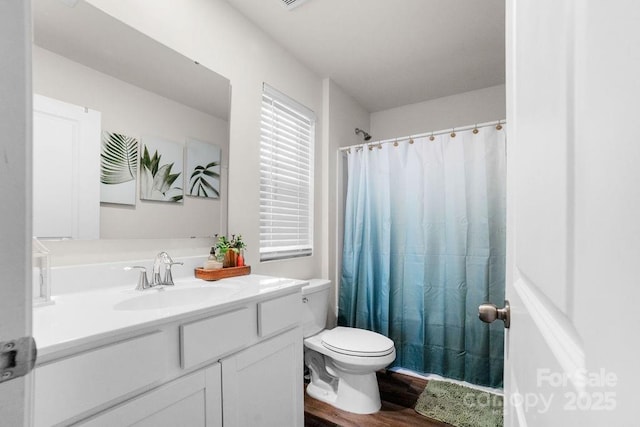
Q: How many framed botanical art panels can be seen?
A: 3